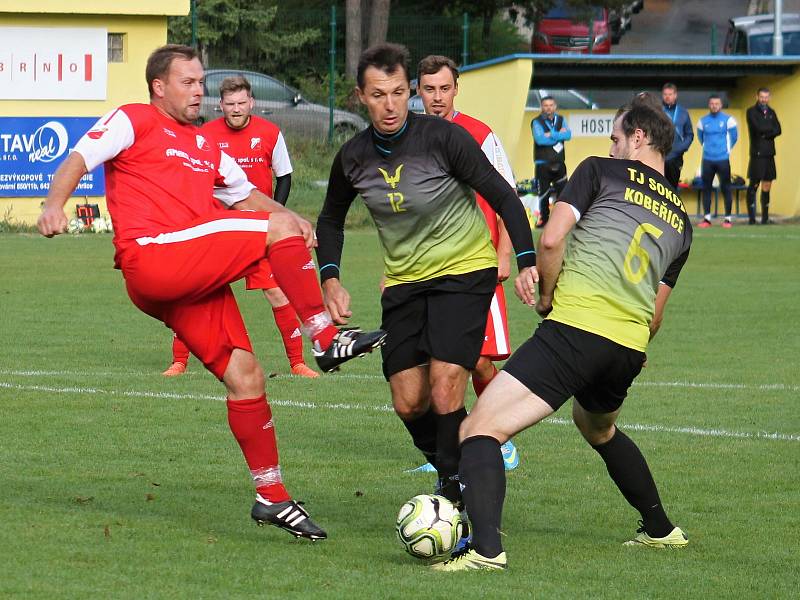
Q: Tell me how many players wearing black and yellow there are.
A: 2